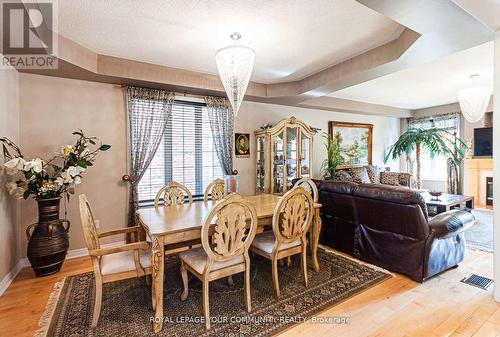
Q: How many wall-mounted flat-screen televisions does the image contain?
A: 1